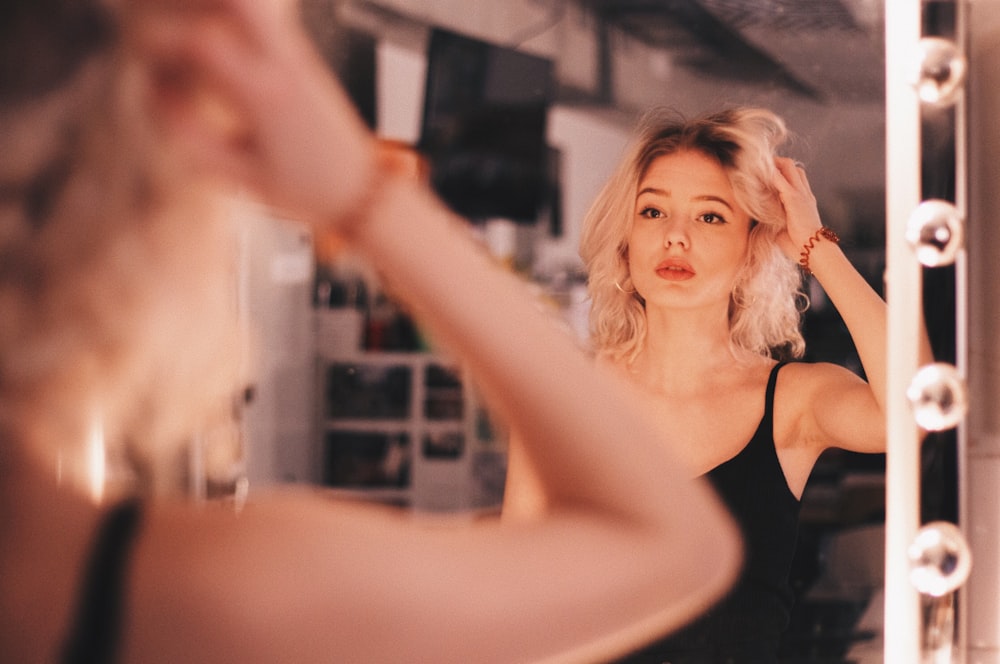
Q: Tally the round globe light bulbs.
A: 4